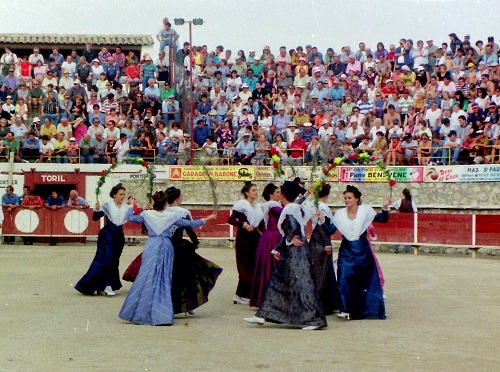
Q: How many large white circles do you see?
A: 2